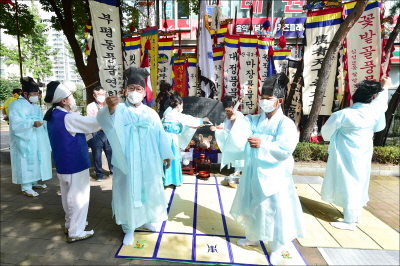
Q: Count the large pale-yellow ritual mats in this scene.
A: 2